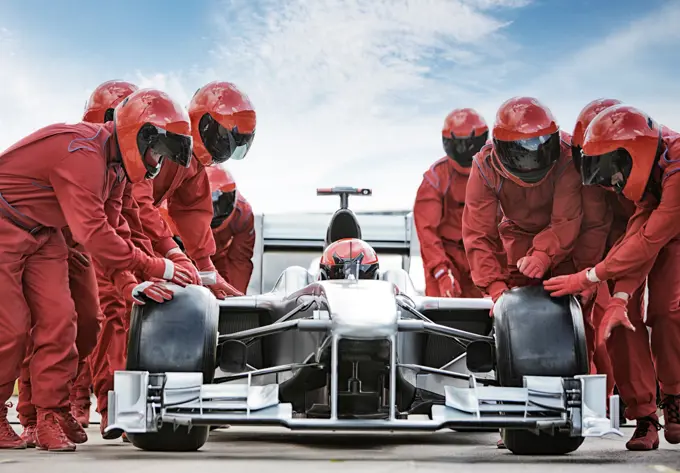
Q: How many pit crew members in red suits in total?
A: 8